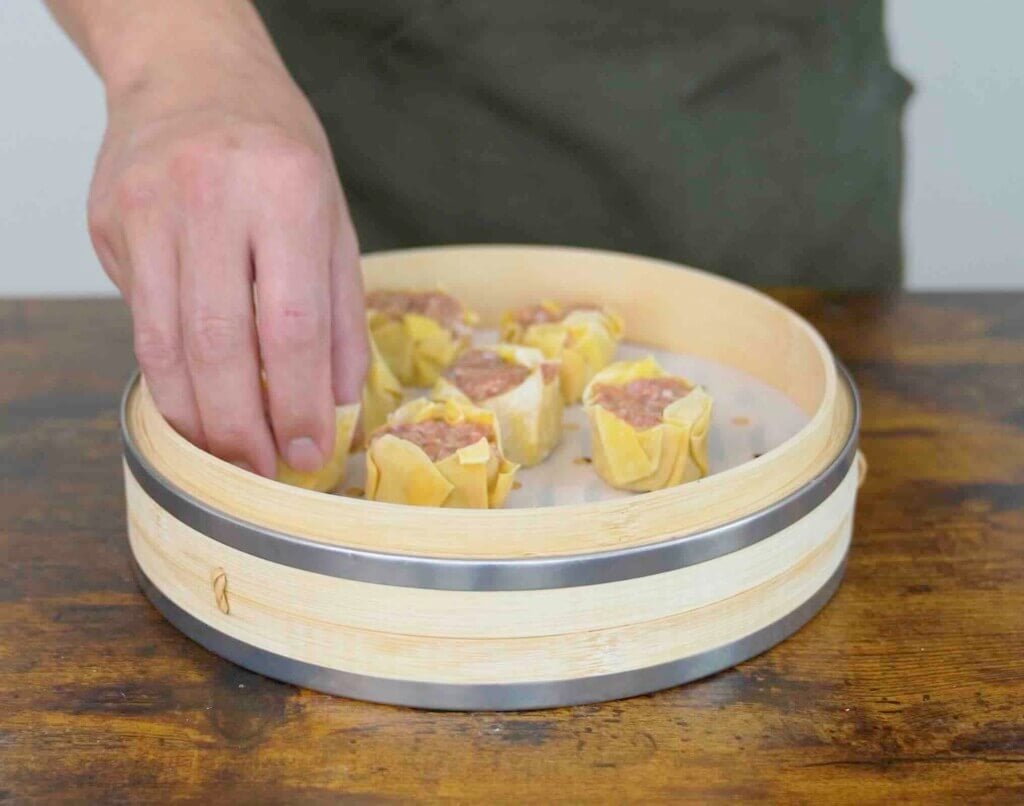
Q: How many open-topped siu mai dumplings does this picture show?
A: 7